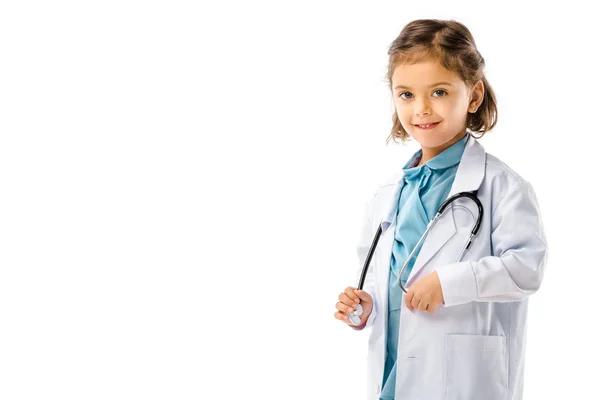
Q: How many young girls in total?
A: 1